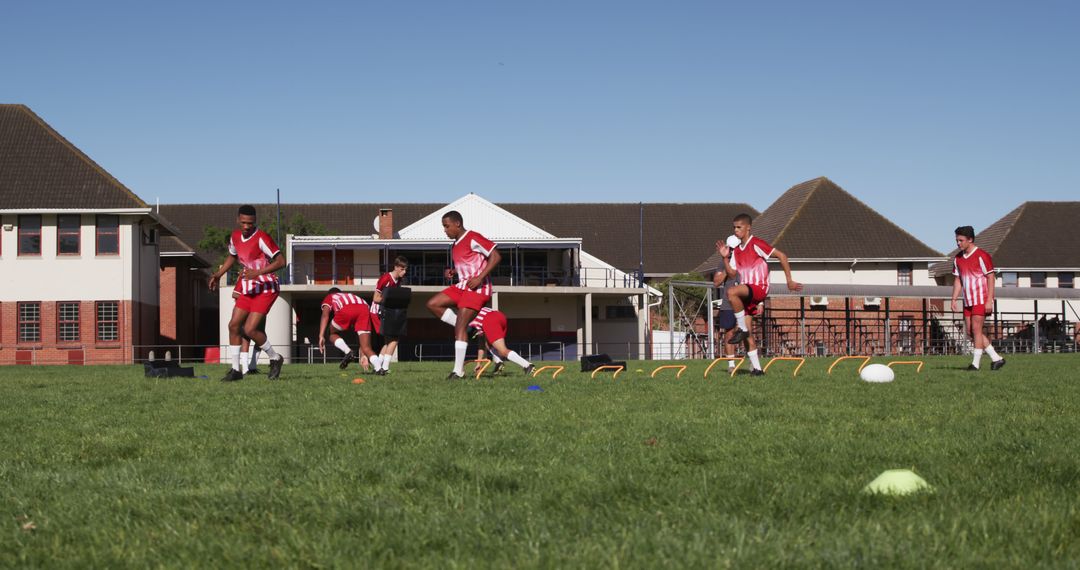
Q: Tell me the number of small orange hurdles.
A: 8